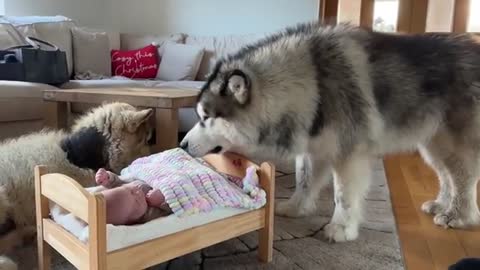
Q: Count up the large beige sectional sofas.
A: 1